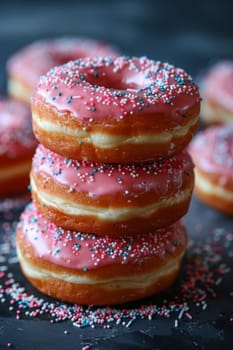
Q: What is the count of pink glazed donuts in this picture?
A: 7